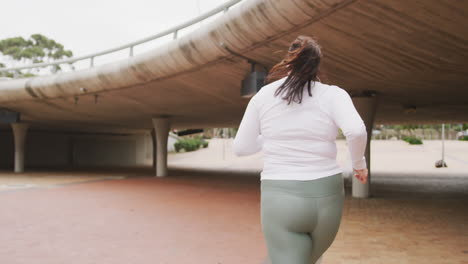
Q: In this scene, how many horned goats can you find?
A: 0